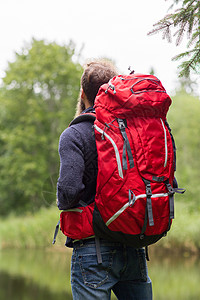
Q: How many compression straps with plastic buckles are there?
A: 3